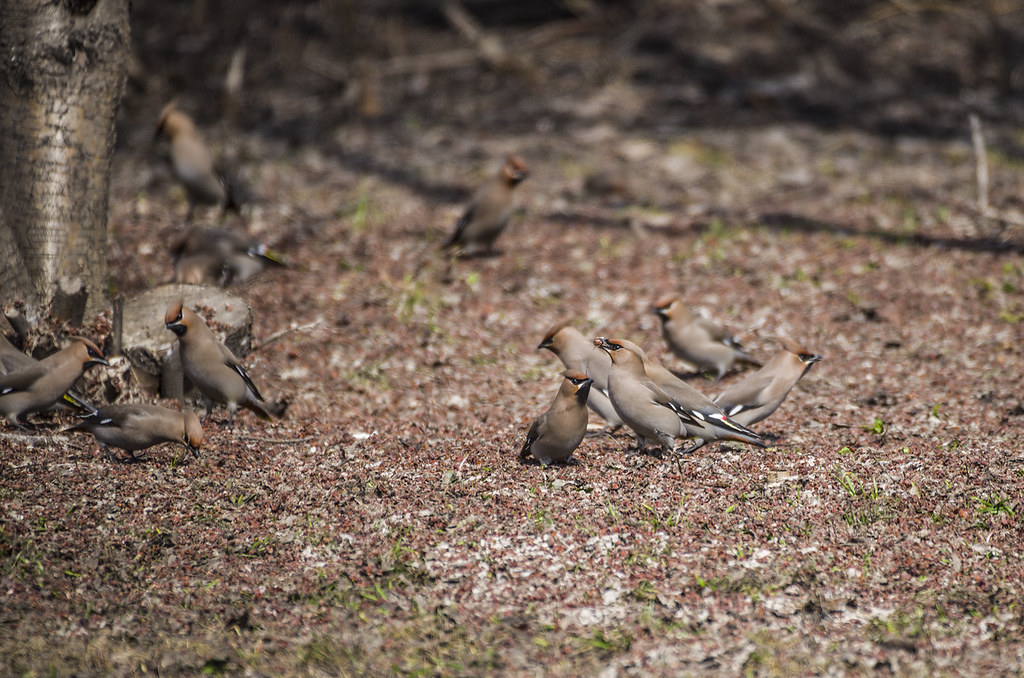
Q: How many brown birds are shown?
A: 13